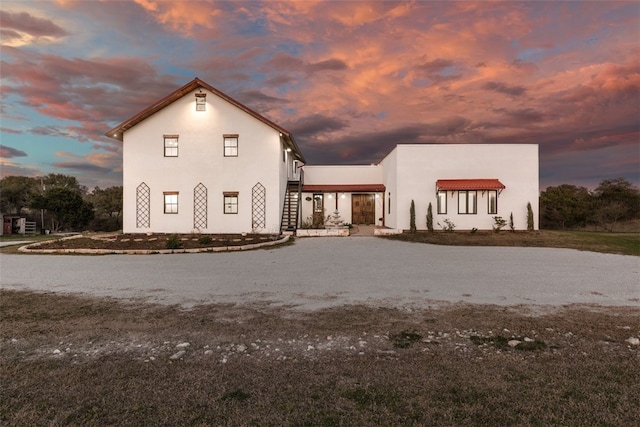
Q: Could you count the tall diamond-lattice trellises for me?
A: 3